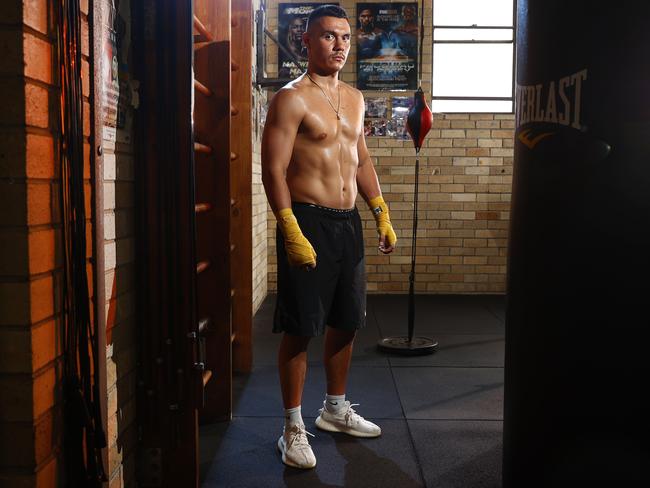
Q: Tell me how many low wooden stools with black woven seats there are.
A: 0